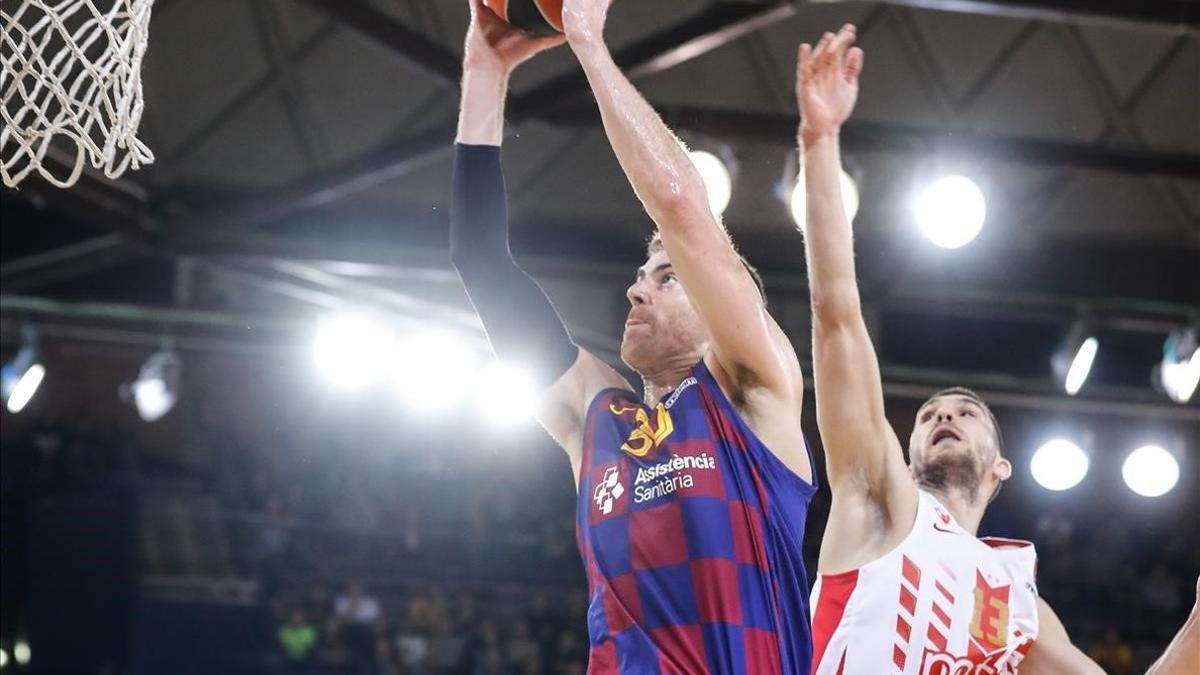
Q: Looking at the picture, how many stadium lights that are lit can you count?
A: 12